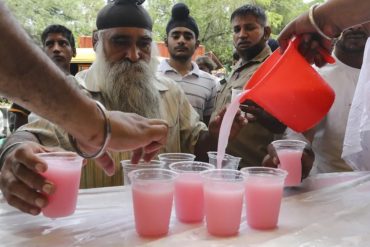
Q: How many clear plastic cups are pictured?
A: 9